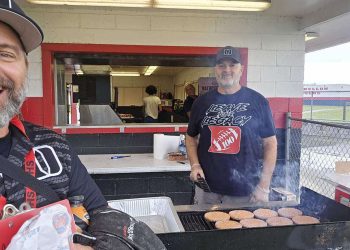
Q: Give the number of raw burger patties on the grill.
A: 8